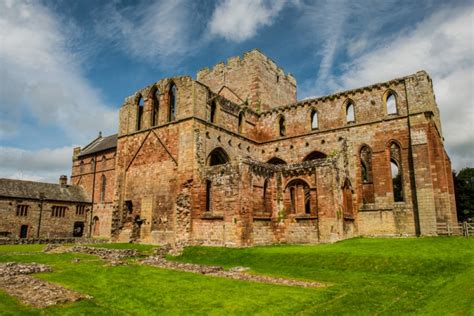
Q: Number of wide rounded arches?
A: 4